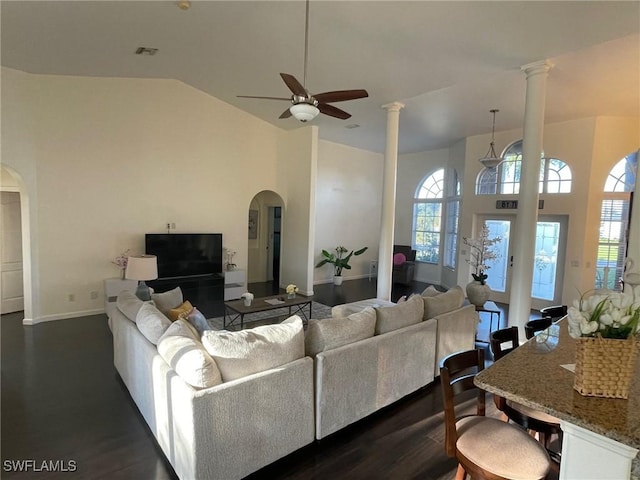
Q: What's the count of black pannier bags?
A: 0